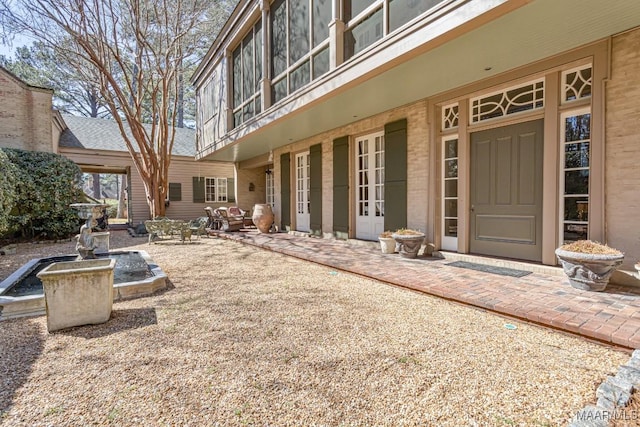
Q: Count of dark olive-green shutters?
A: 7